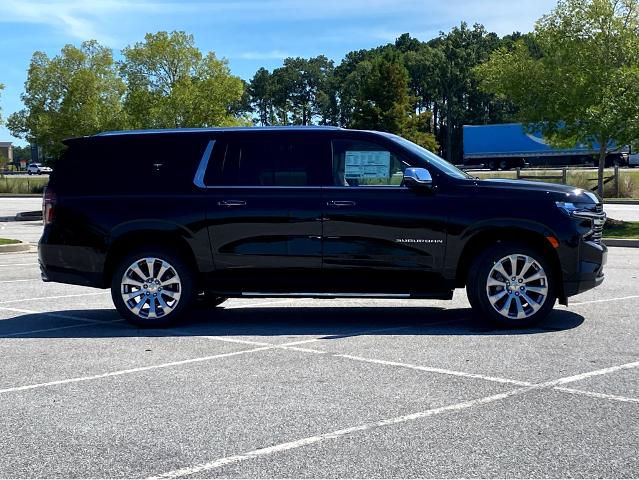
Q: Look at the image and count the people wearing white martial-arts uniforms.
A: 0